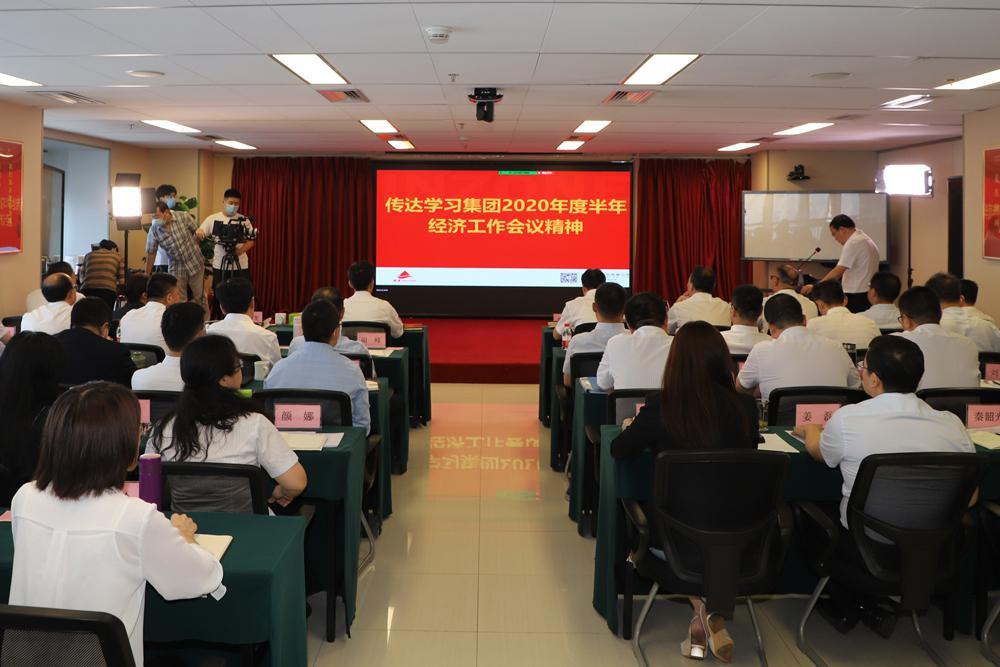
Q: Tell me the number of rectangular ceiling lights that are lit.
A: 12